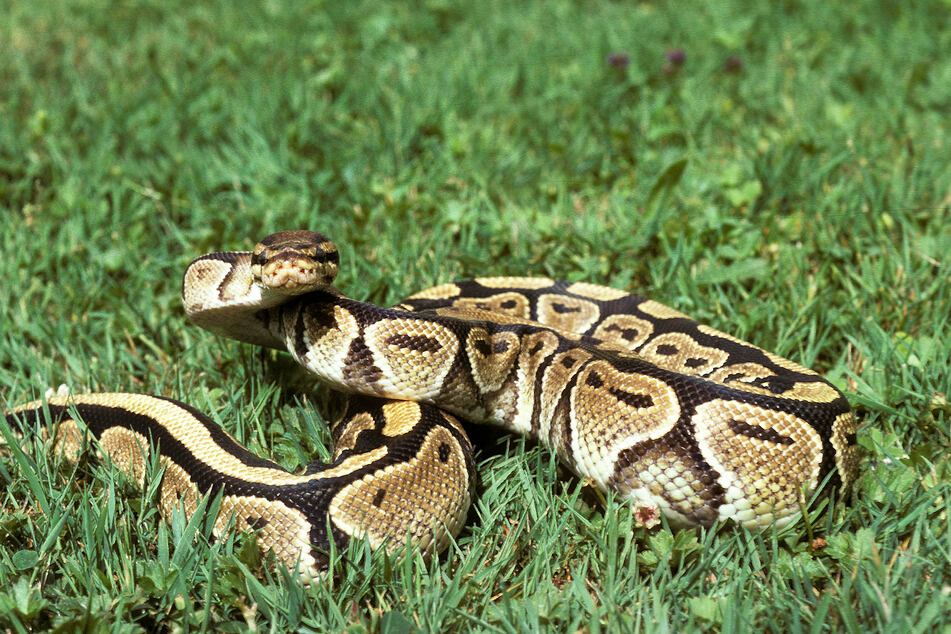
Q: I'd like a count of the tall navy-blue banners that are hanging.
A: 0